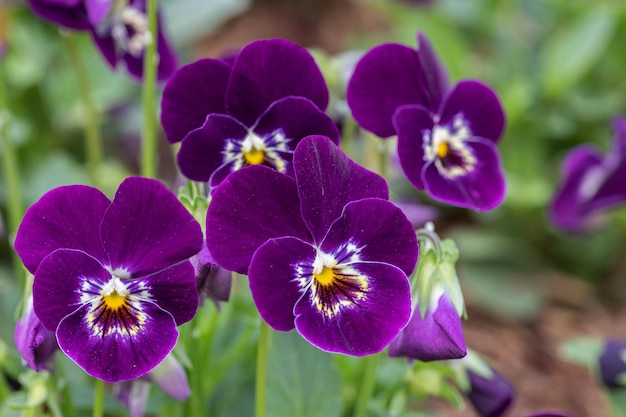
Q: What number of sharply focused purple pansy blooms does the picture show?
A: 4